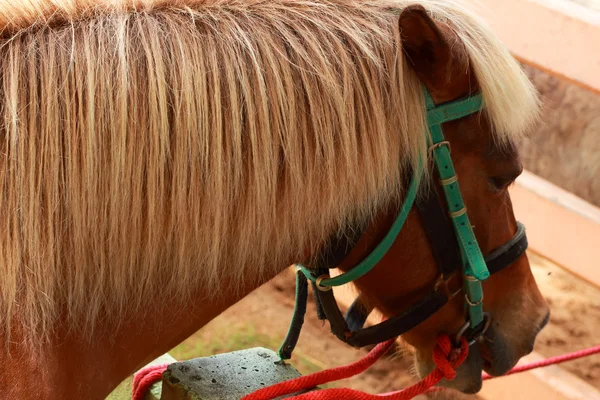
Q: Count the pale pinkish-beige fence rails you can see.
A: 3